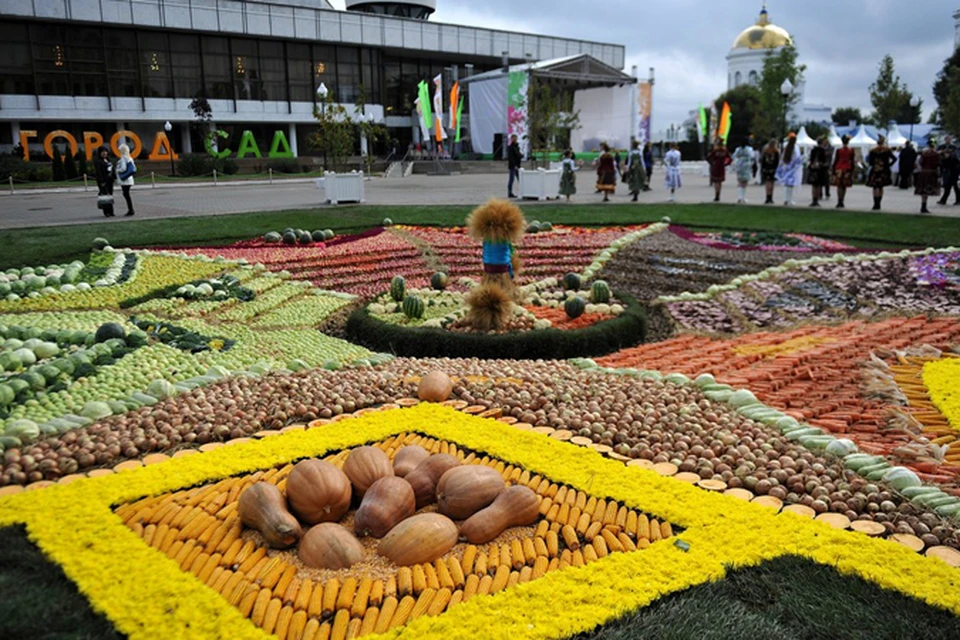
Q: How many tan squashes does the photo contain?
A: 11